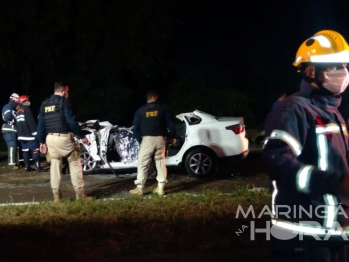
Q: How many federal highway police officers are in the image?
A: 2